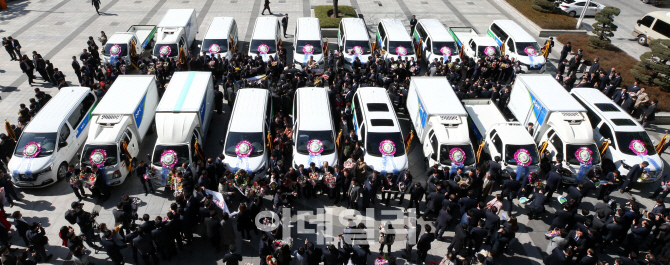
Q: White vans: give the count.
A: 12